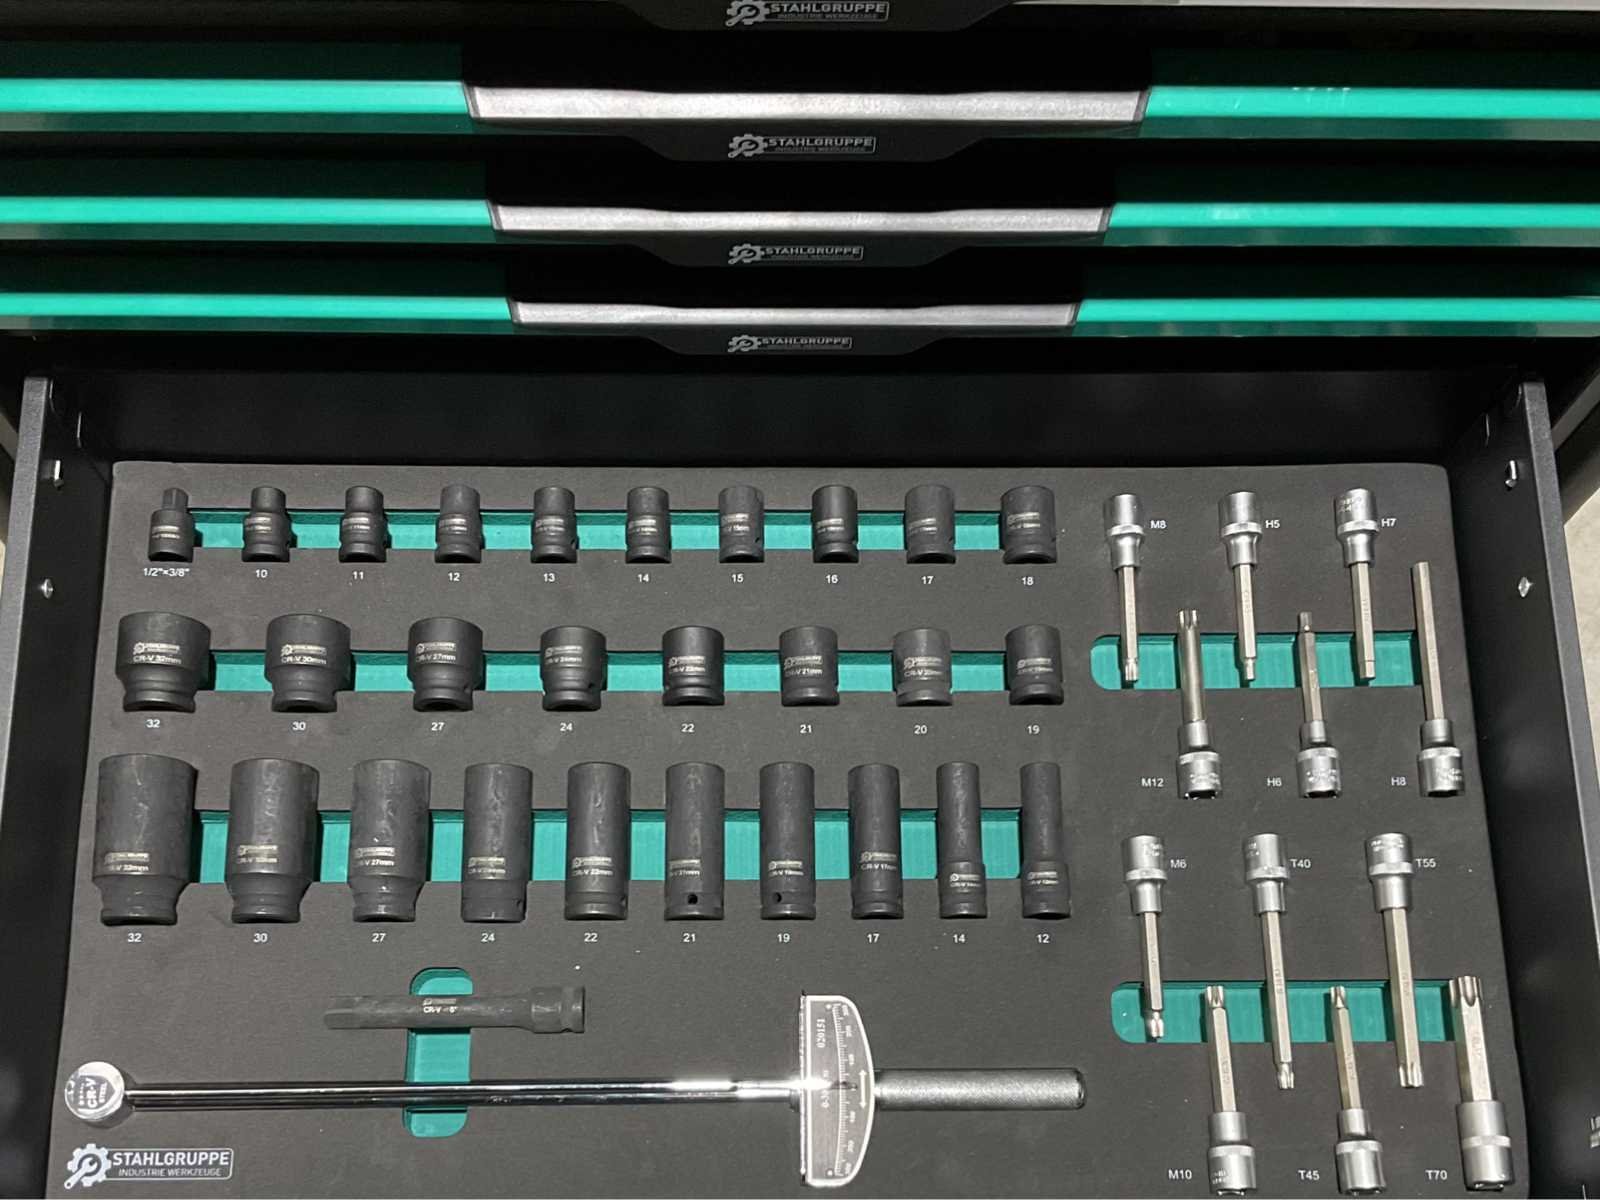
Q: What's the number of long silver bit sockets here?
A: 12